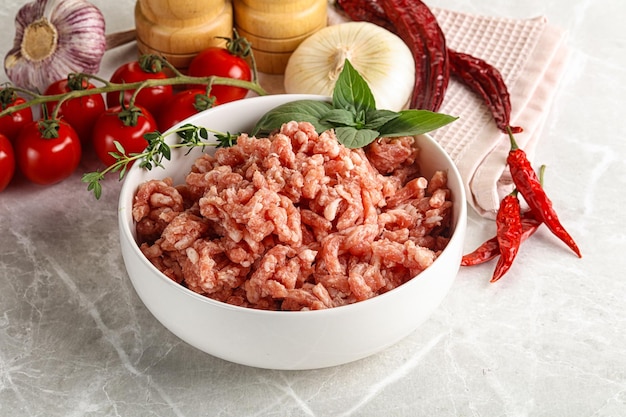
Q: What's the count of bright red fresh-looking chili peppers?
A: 3